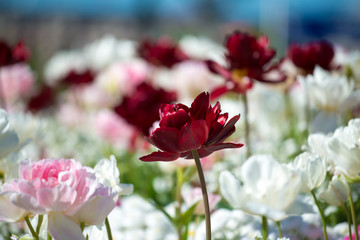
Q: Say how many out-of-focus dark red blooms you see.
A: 7